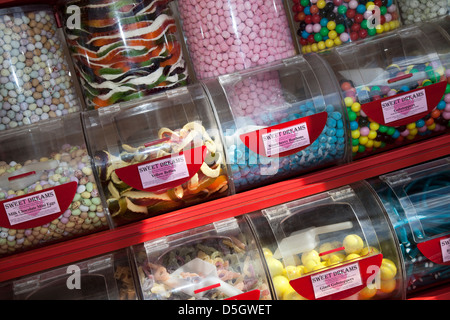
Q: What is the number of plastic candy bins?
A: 13